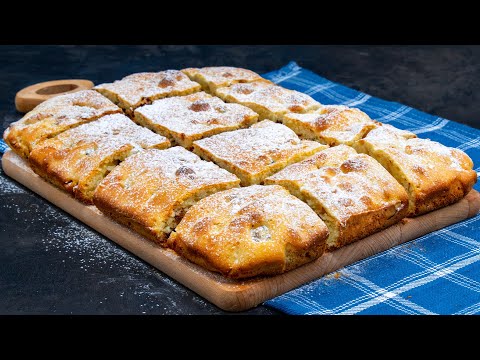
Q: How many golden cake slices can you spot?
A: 12